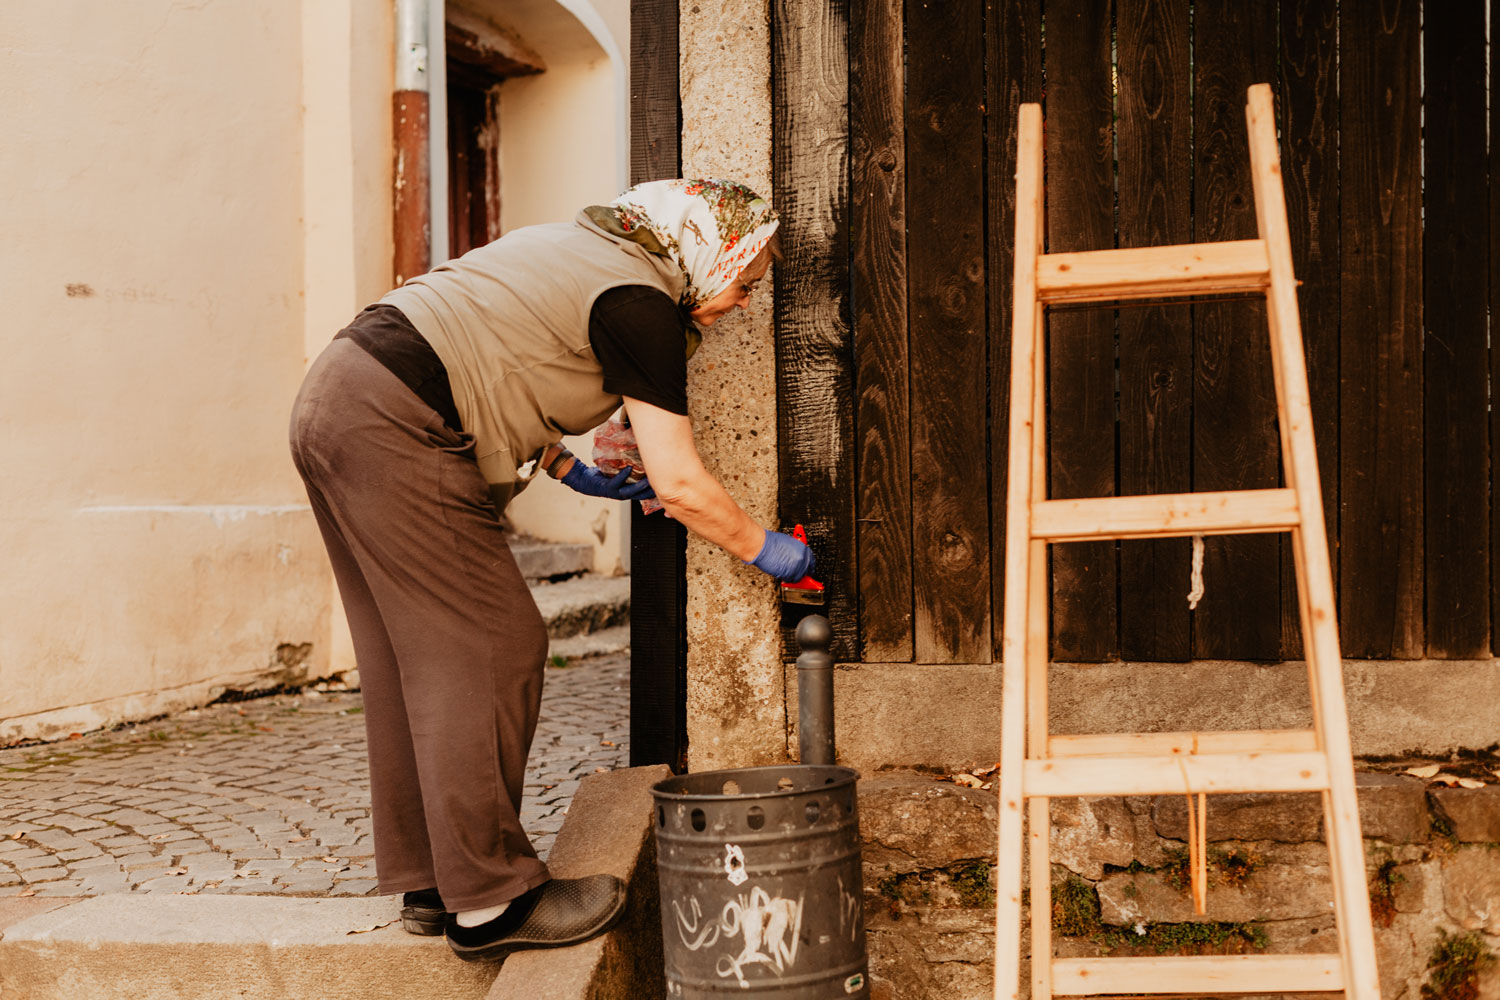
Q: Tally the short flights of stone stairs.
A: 1